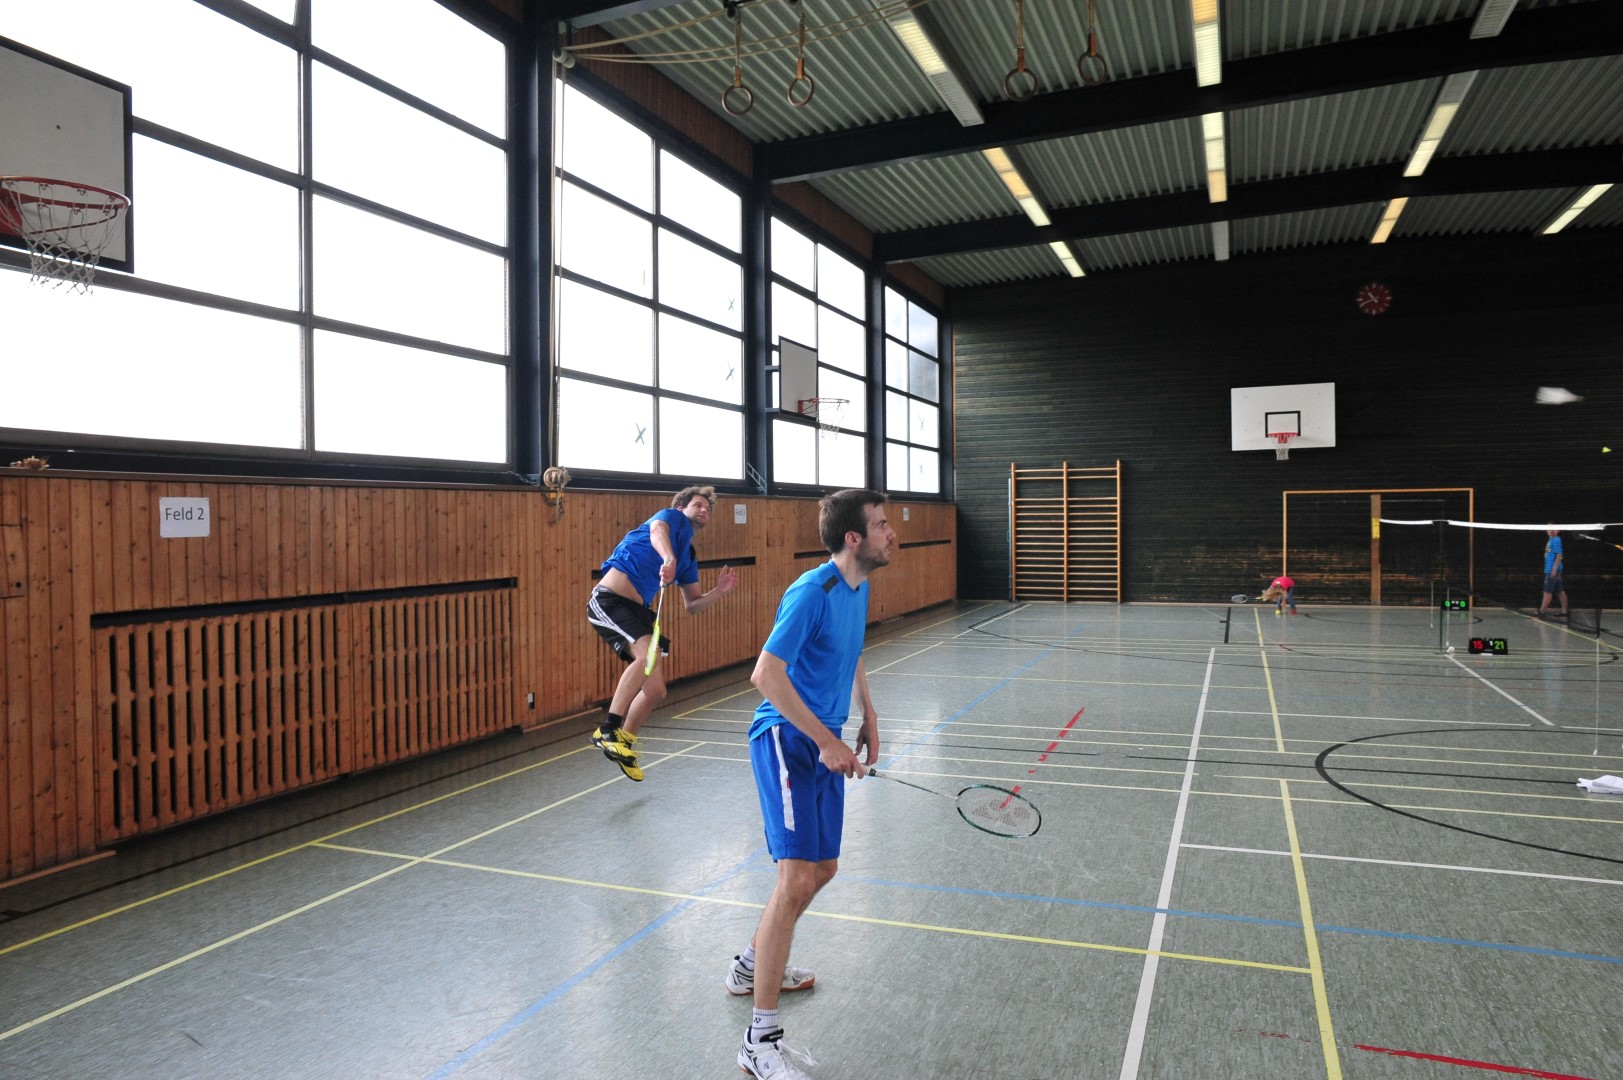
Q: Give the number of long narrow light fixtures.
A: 10